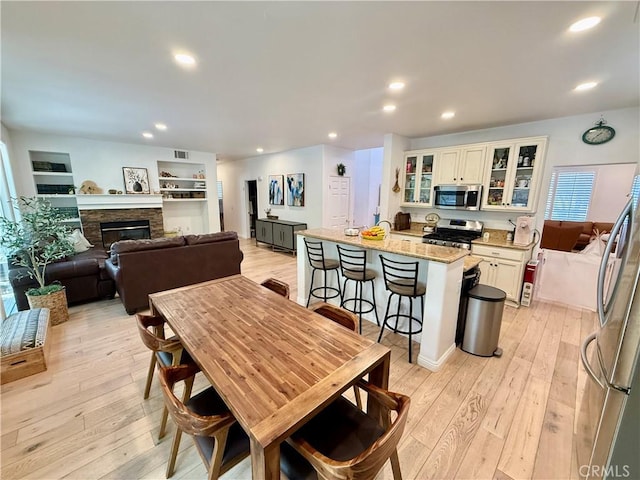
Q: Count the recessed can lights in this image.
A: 10